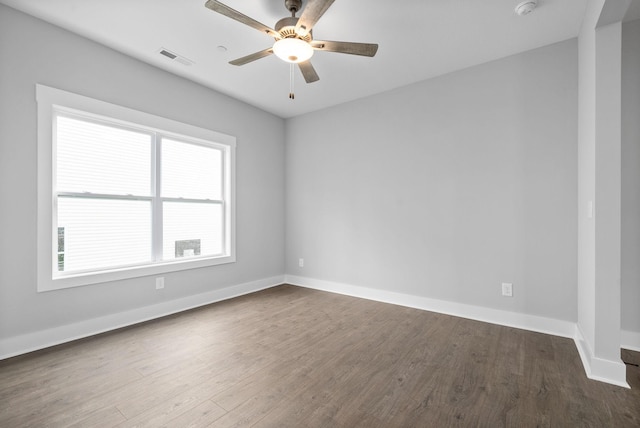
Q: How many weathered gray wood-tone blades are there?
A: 5